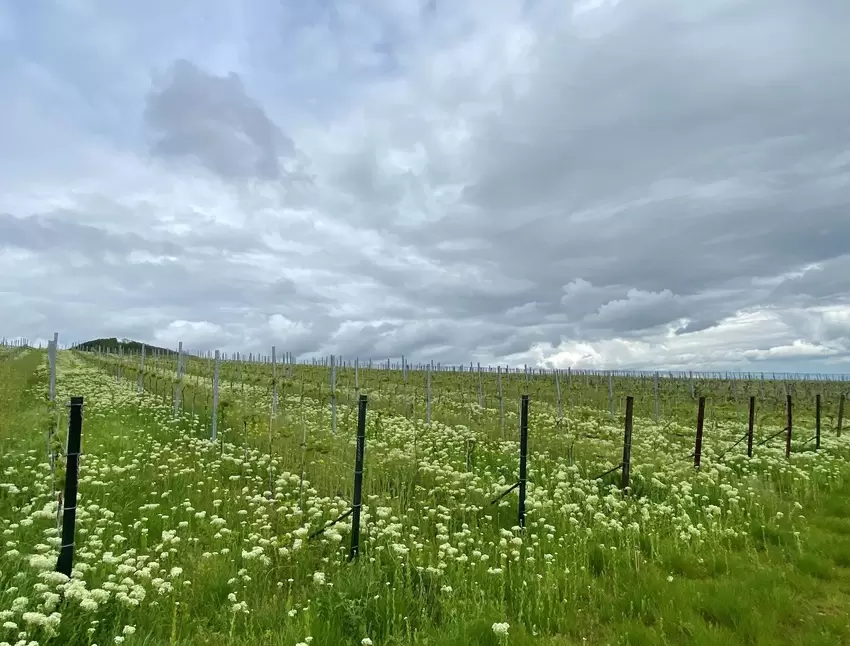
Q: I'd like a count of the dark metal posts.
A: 9